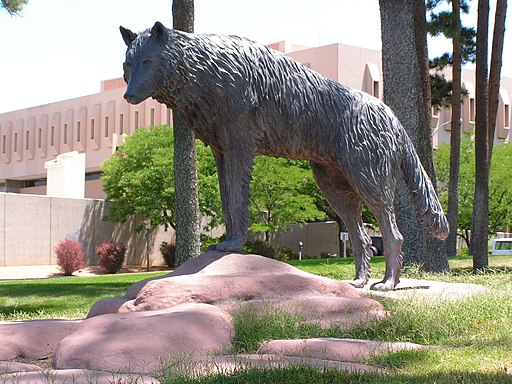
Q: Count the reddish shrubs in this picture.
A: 2